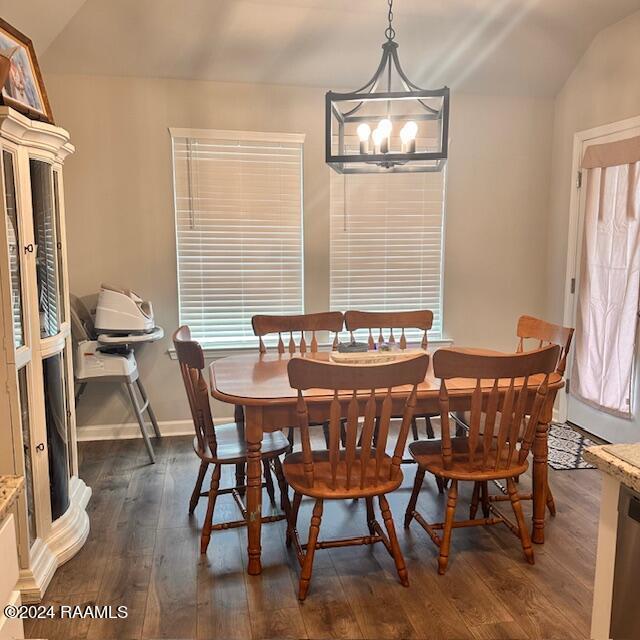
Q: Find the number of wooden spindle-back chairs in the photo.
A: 6